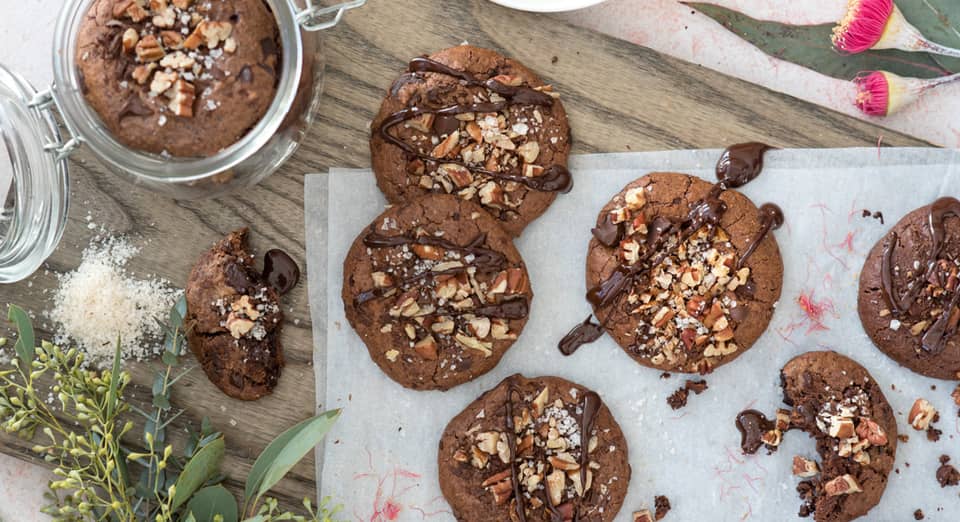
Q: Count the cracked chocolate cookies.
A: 2